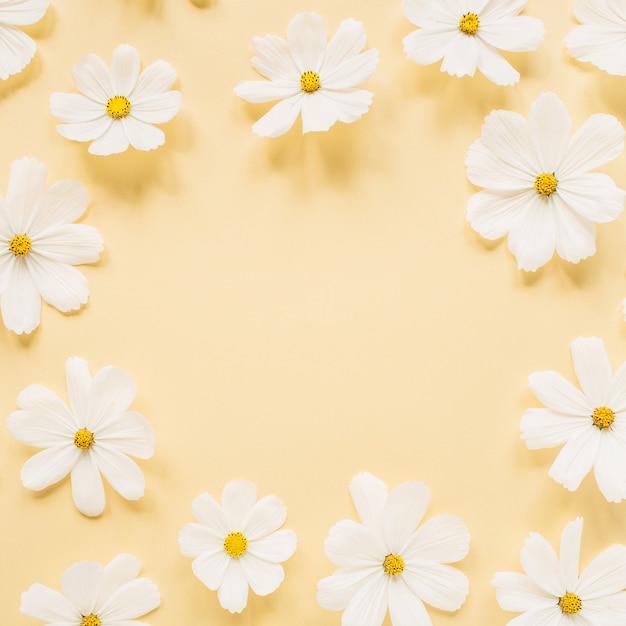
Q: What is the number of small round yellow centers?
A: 11